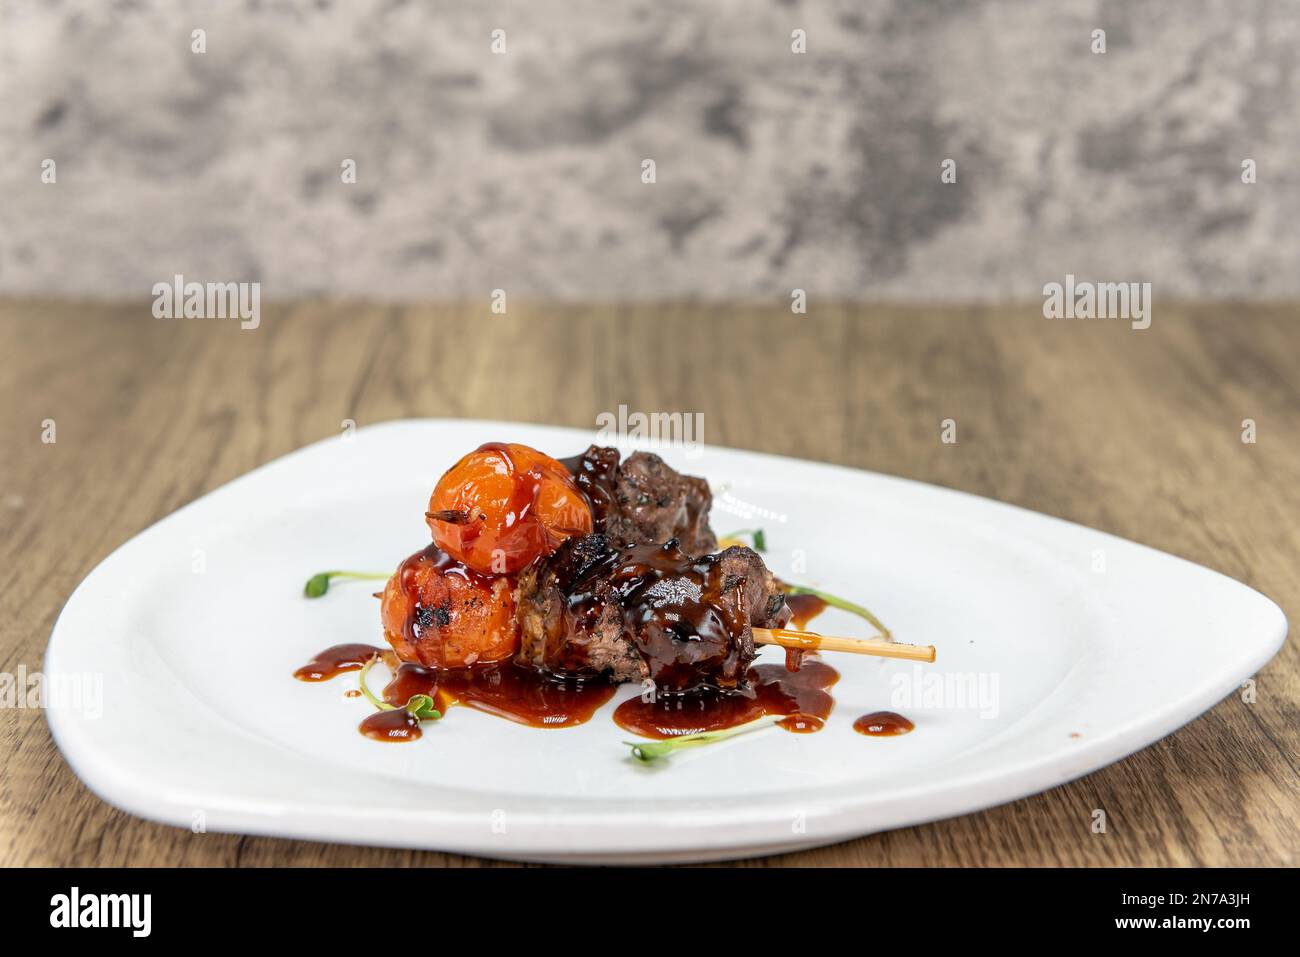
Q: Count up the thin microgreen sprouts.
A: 5